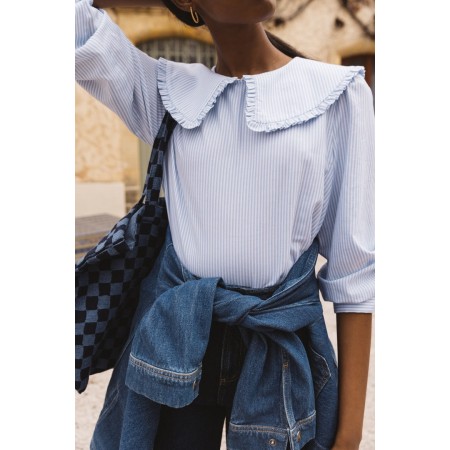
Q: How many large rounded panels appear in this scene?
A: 2